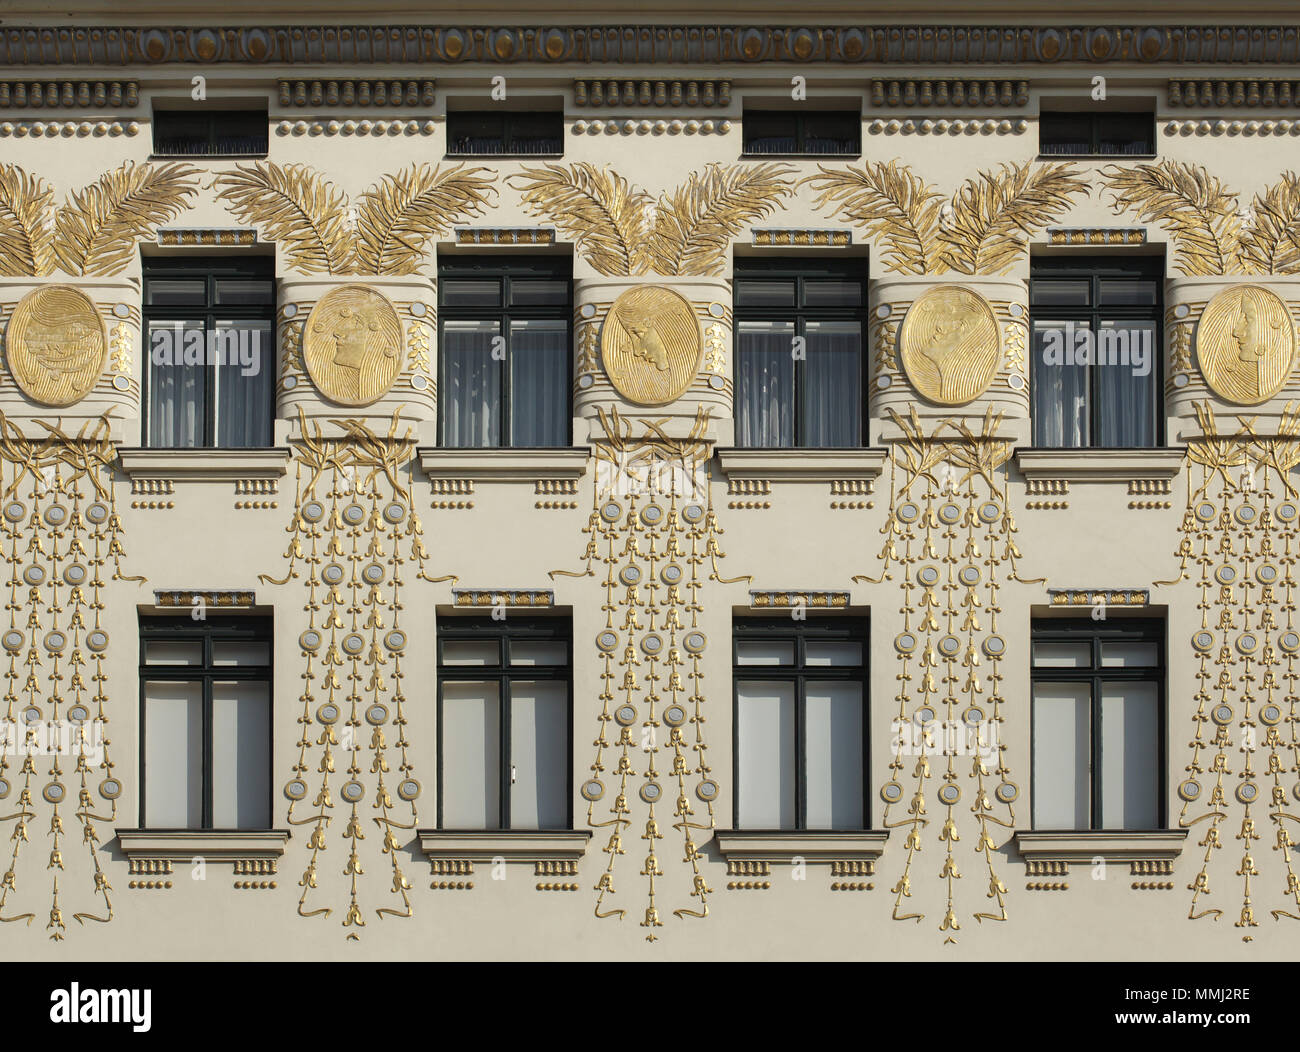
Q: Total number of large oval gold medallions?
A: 5